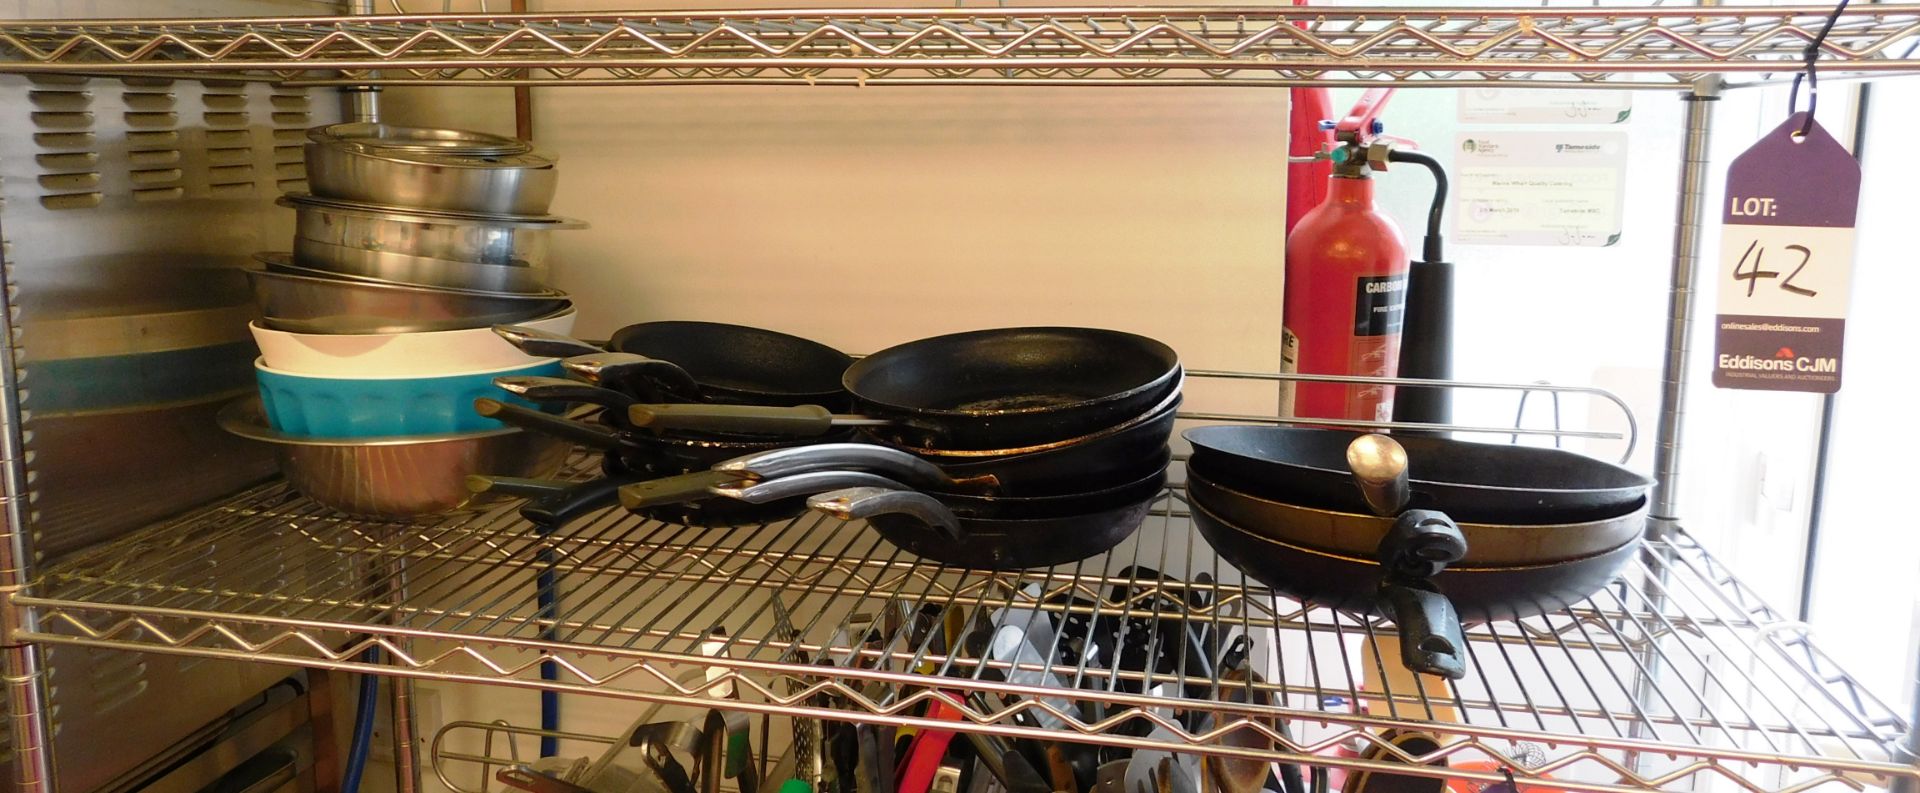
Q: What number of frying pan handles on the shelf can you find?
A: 14